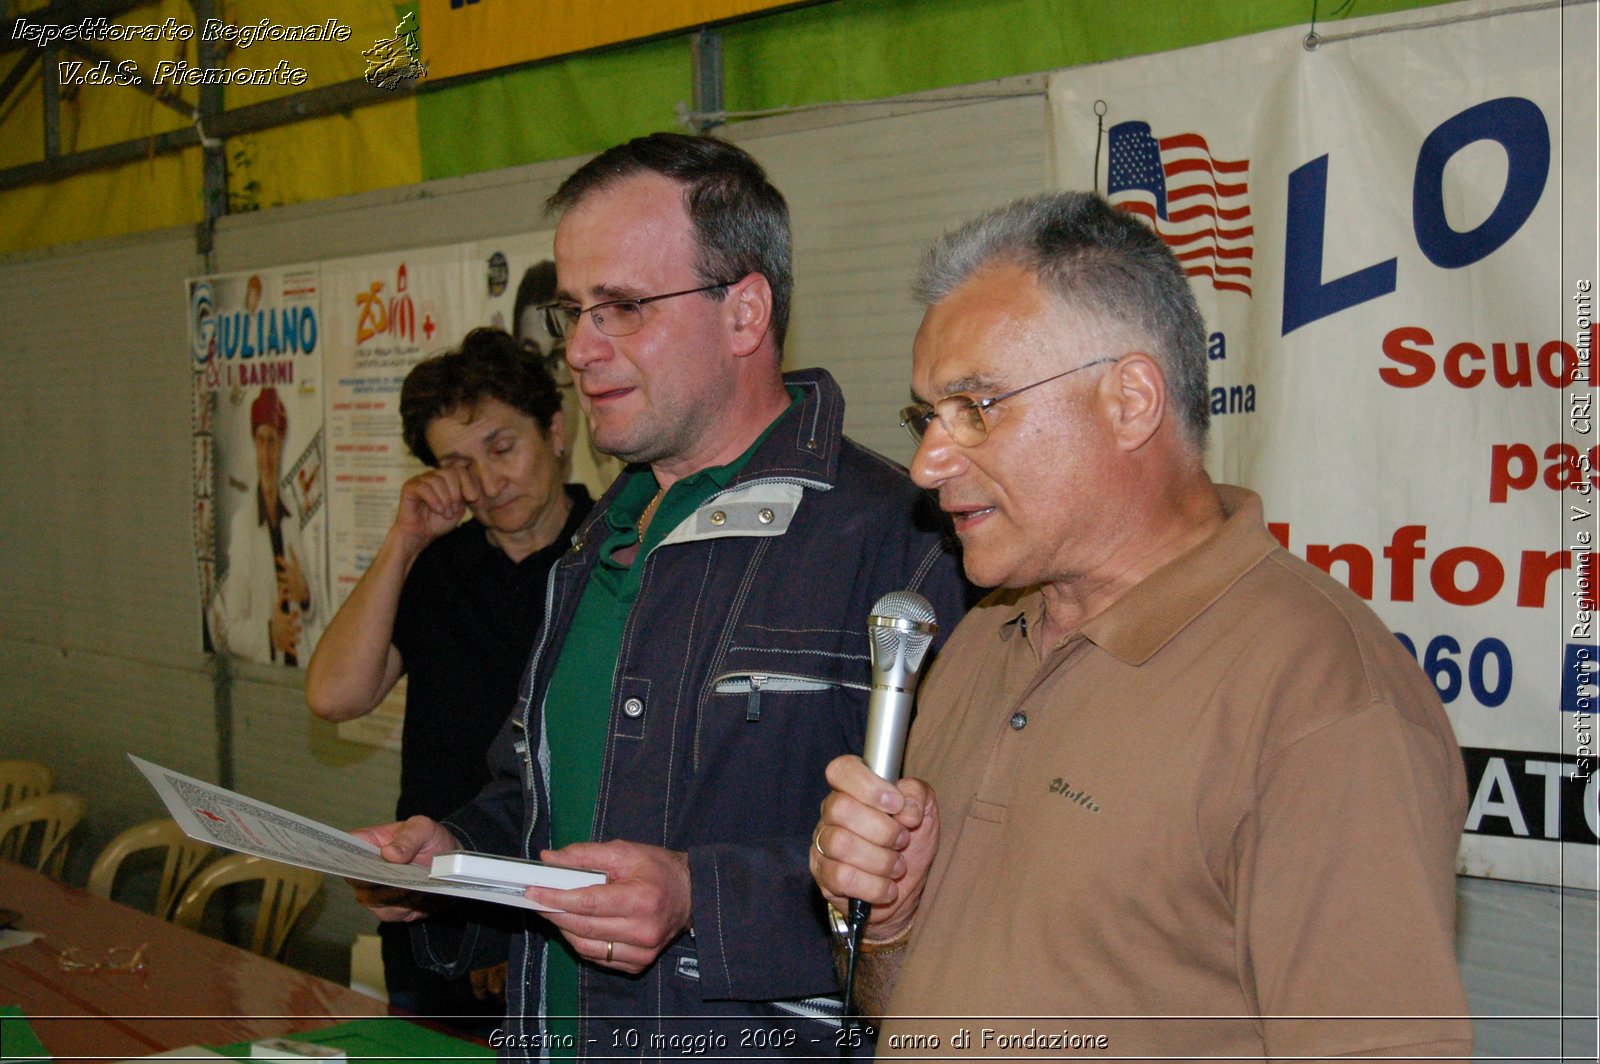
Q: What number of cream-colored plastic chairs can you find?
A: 4